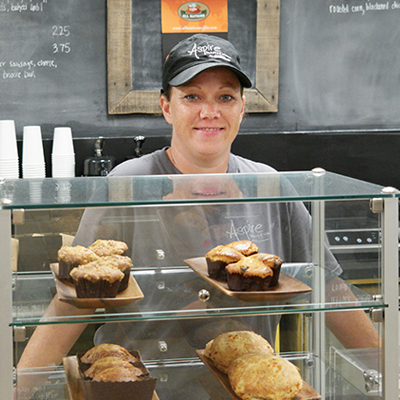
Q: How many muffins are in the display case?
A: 8